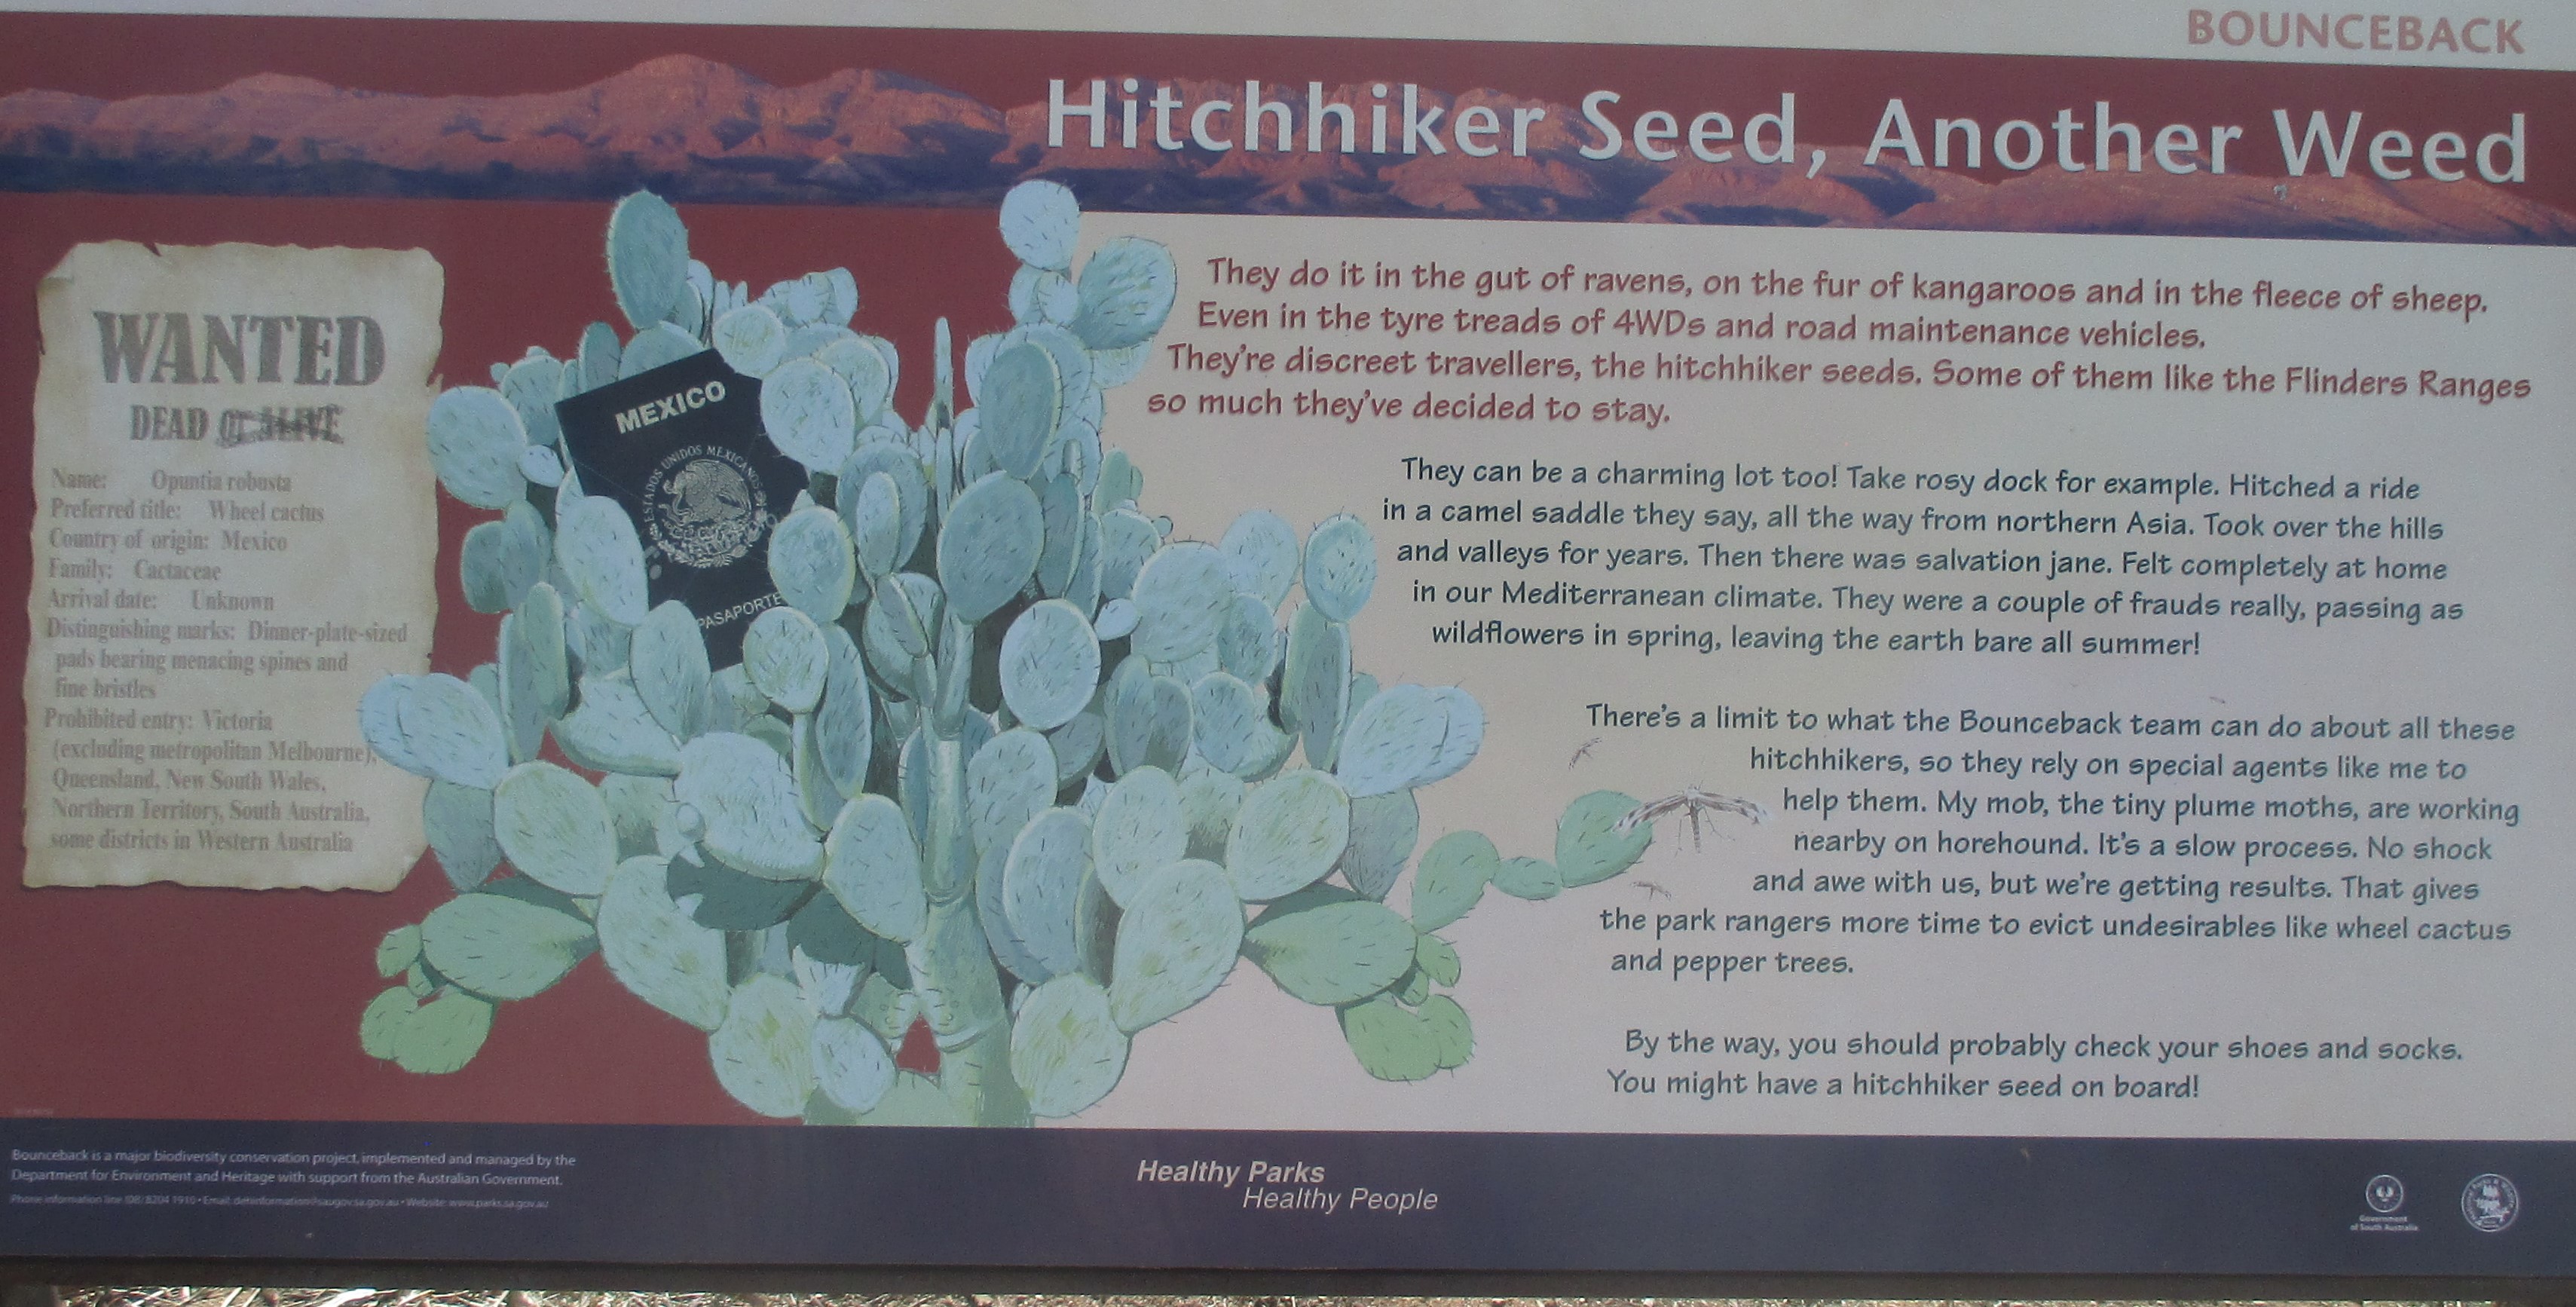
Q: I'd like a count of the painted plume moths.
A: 3